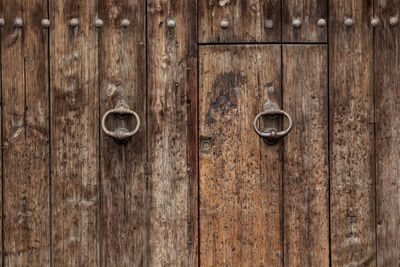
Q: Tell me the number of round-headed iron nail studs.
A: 14